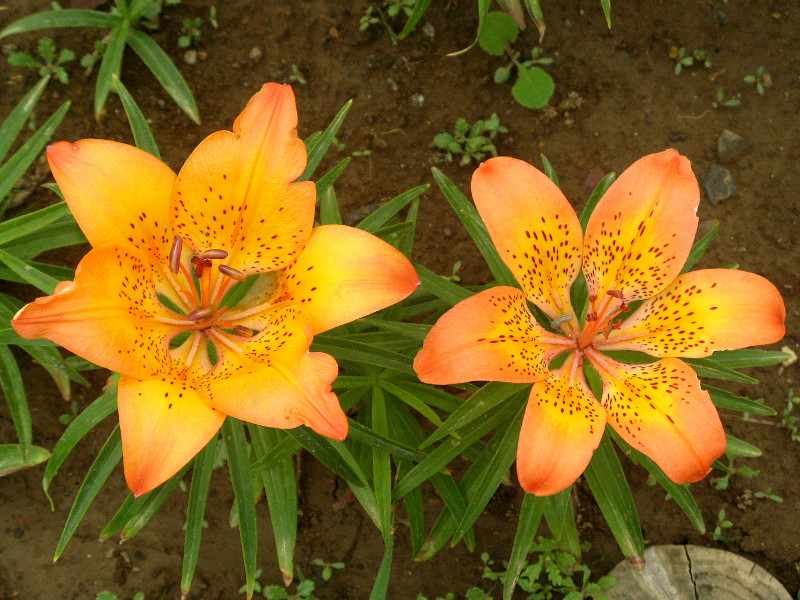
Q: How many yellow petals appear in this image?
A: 12